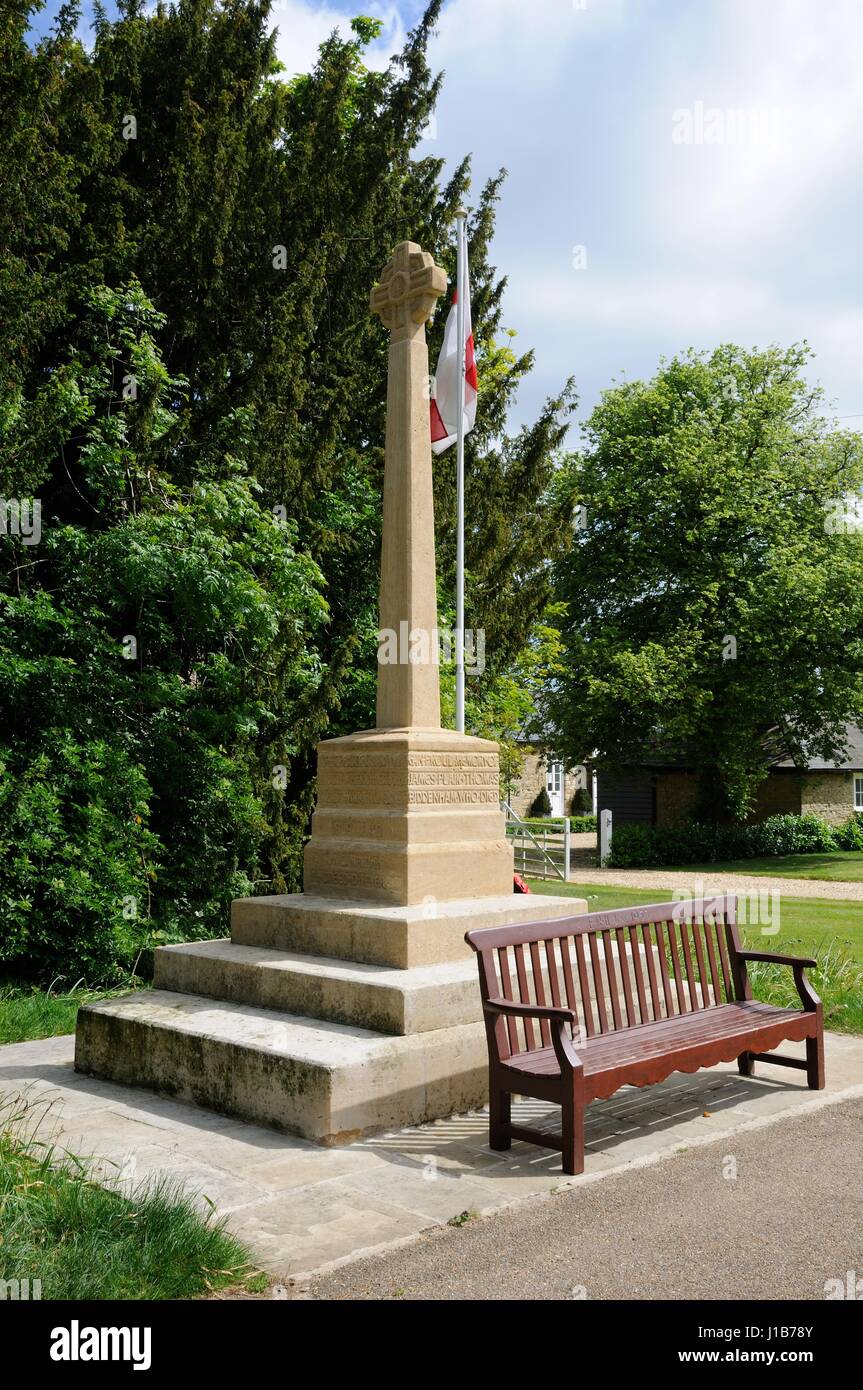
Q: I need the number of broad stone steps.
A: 3